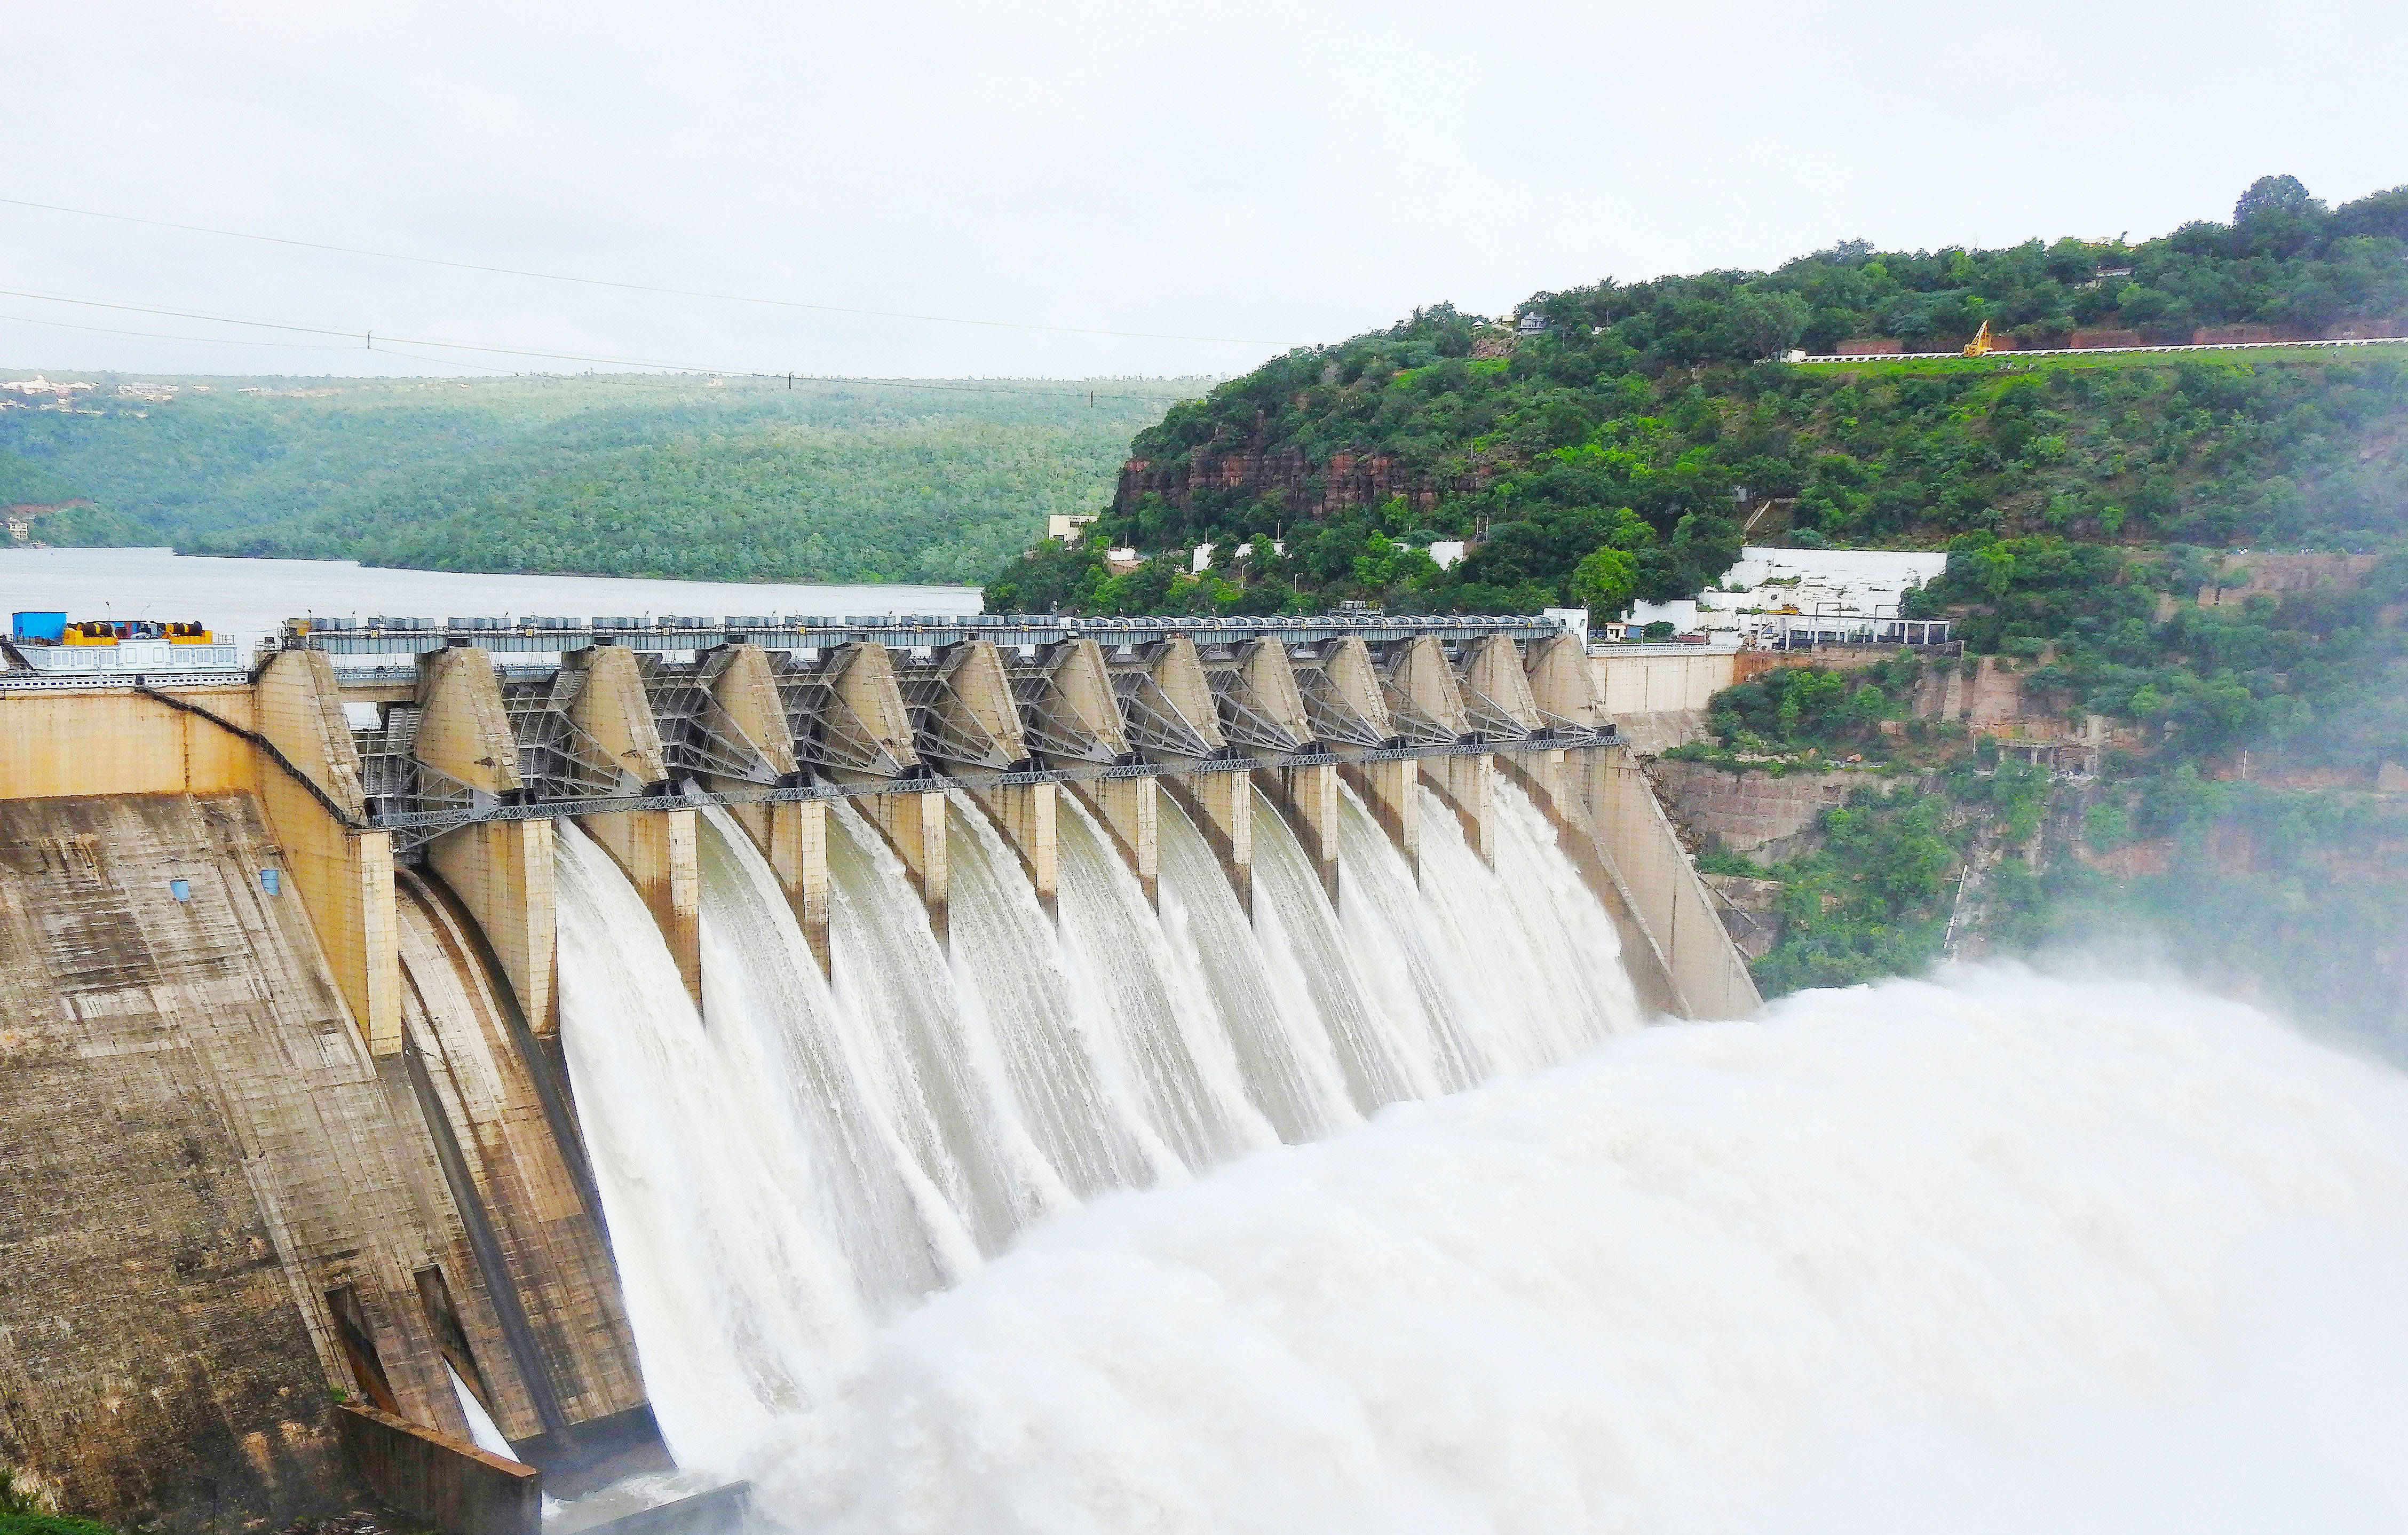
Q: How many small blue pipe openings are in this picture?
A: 2